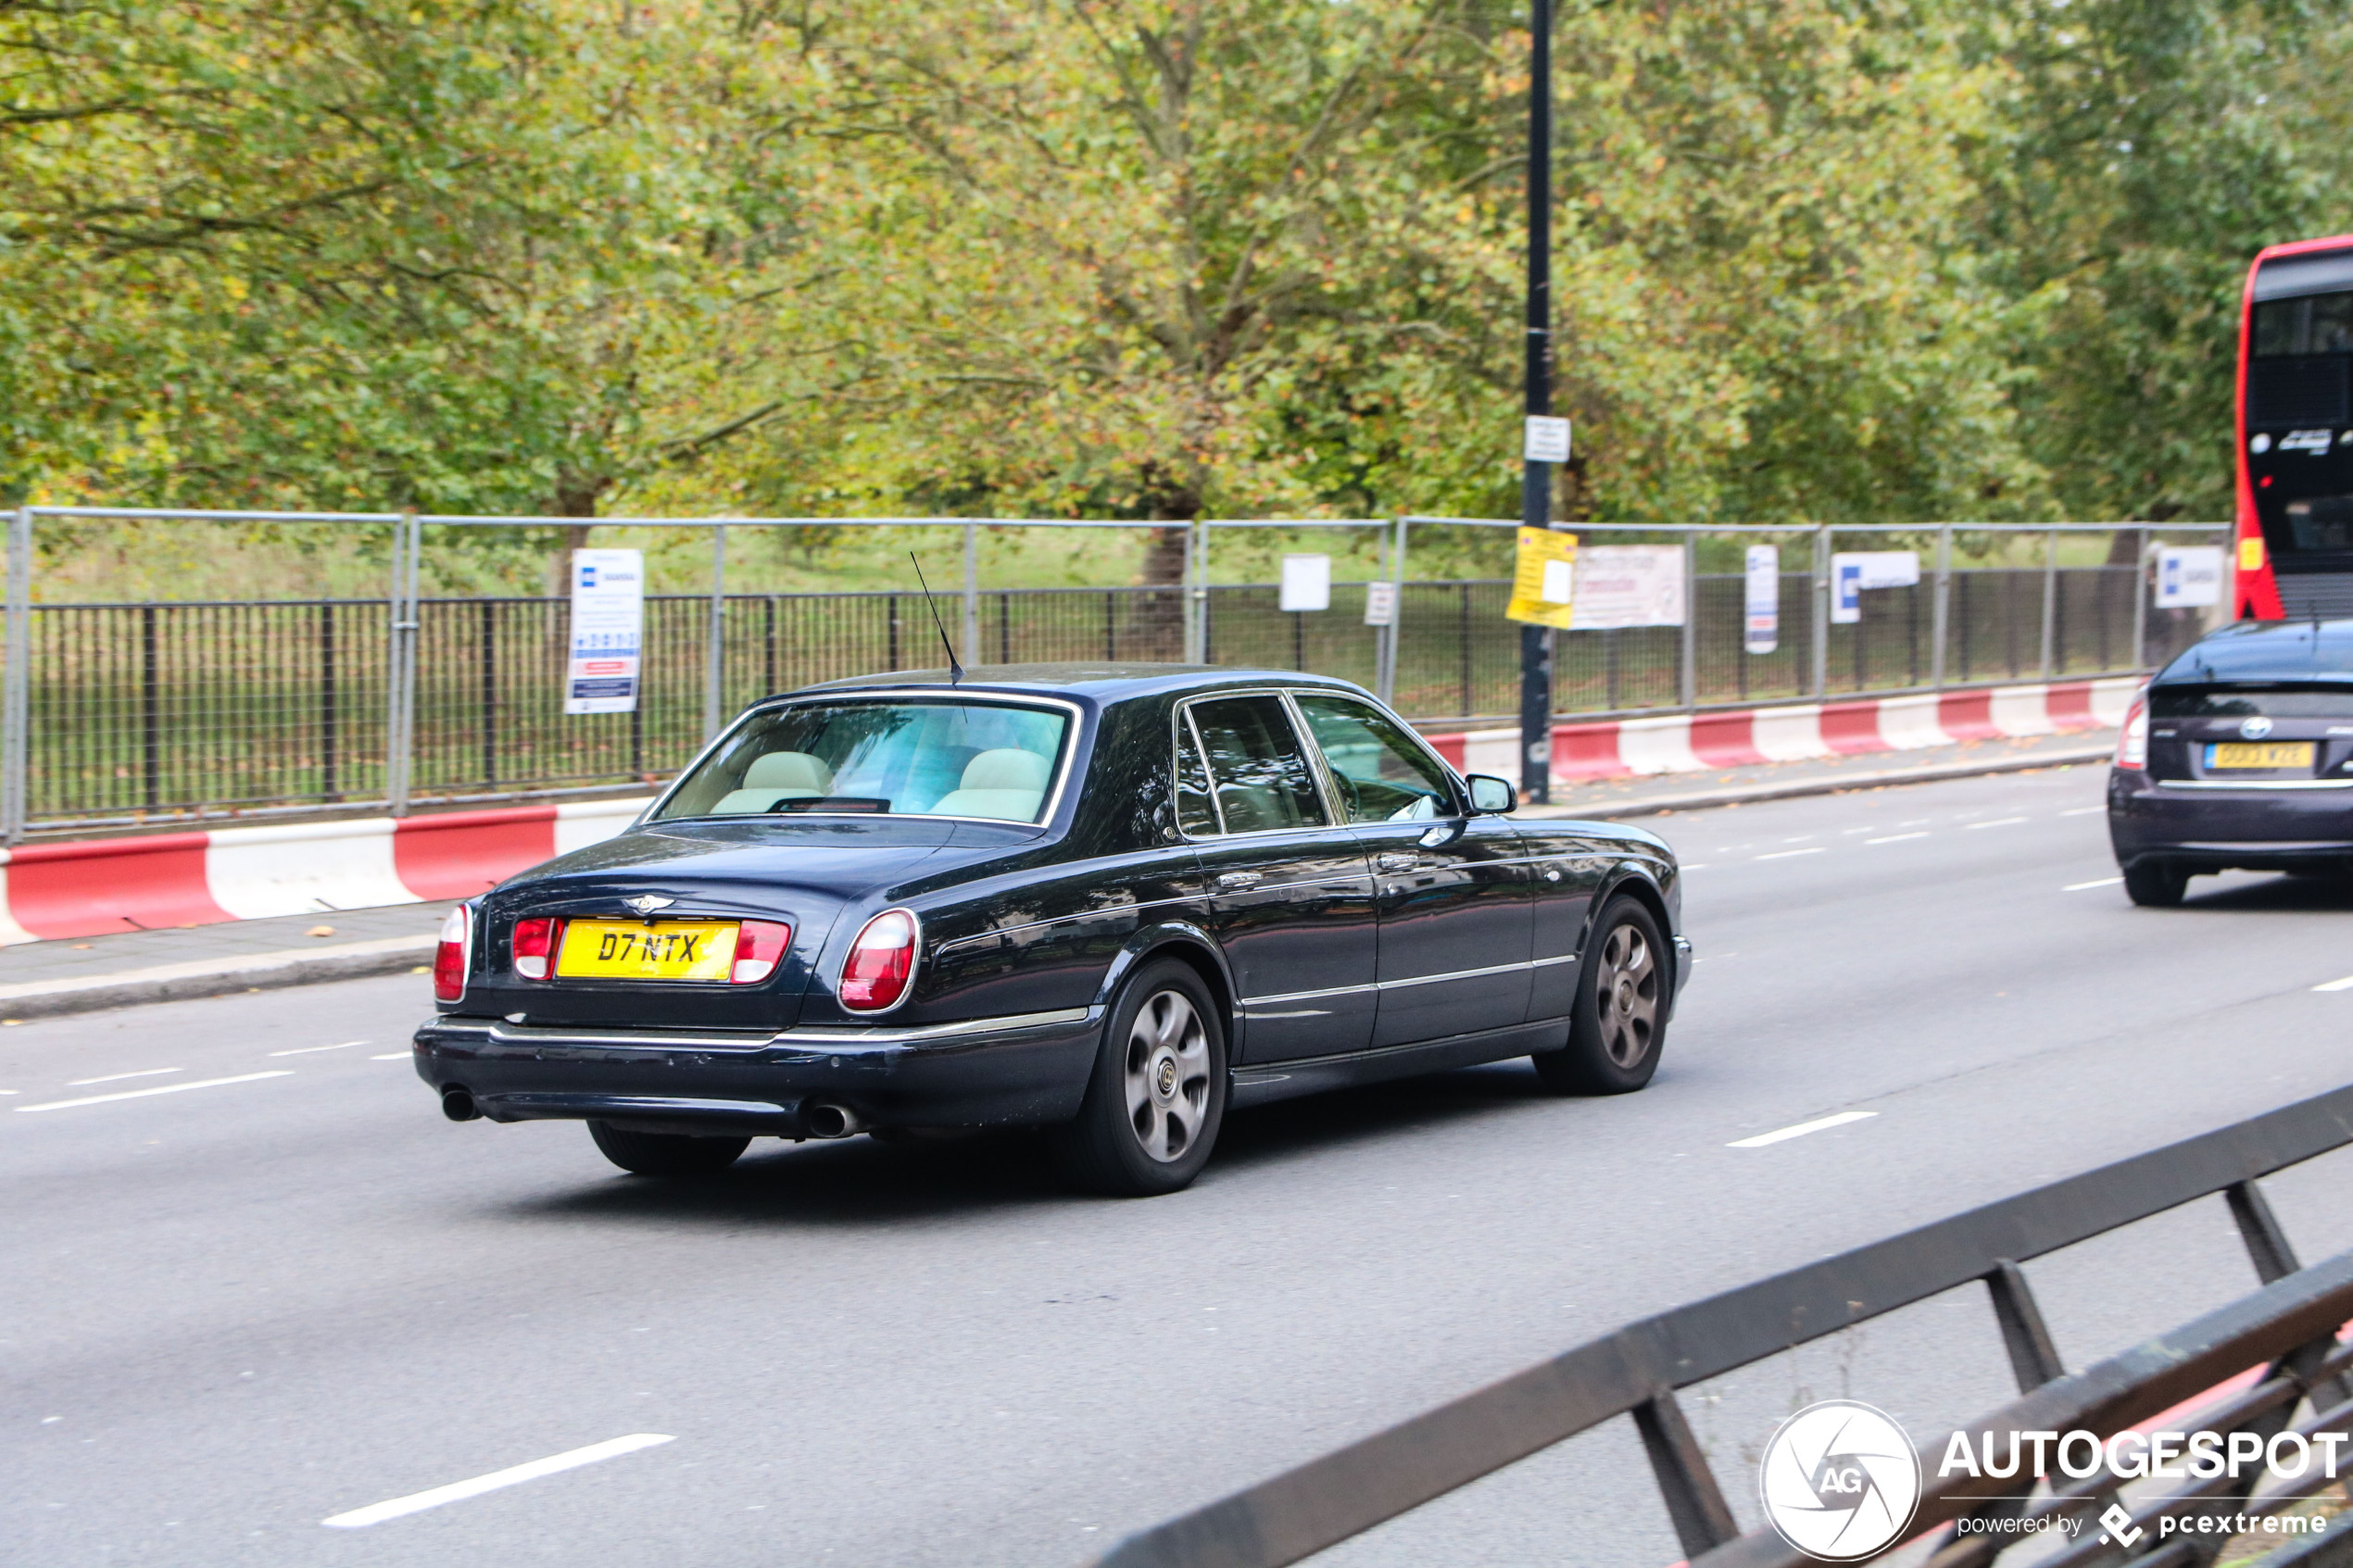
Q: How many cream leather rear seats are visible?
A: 2